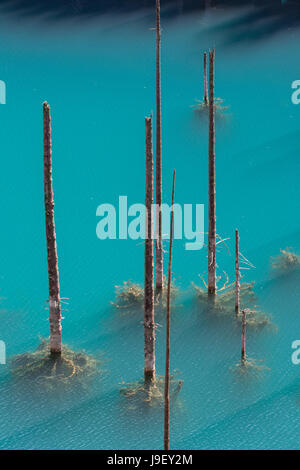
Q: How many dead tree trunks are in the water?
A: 8